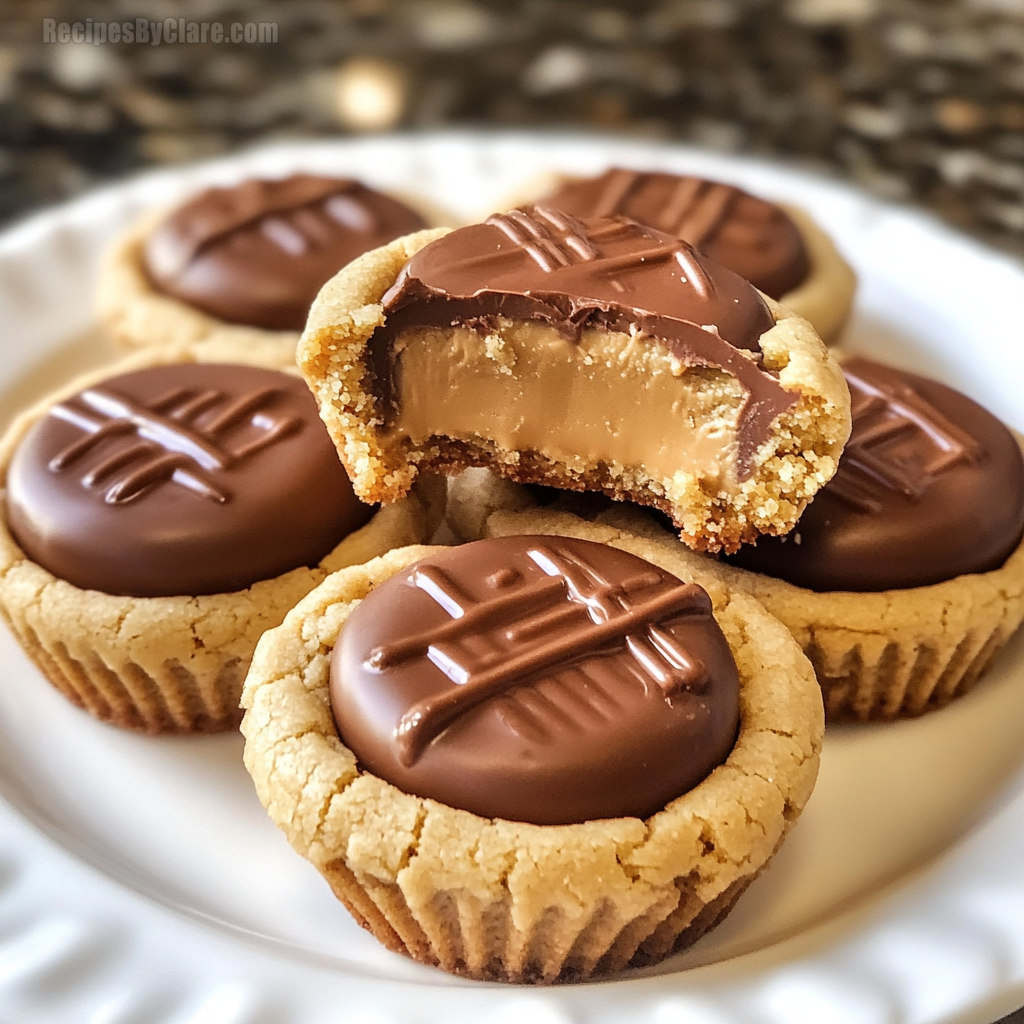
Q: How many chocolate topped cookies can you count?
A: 6